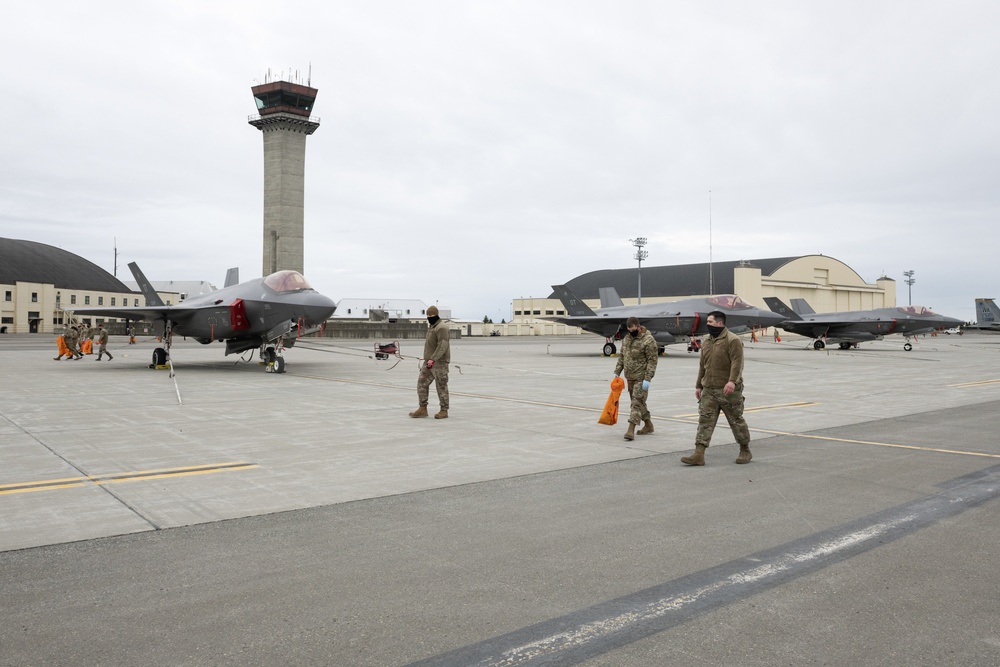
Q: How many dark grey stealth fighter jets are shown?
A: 3